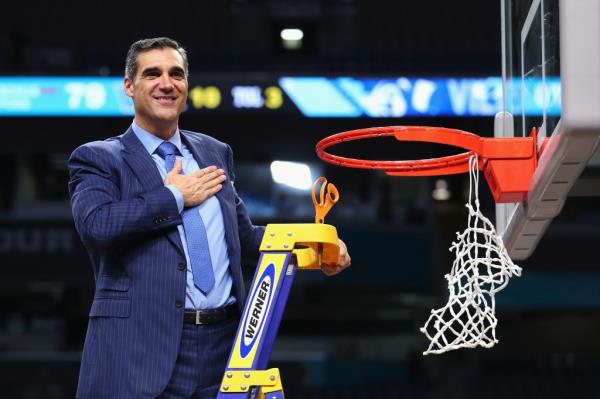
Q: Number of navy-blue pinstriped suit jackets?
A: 1